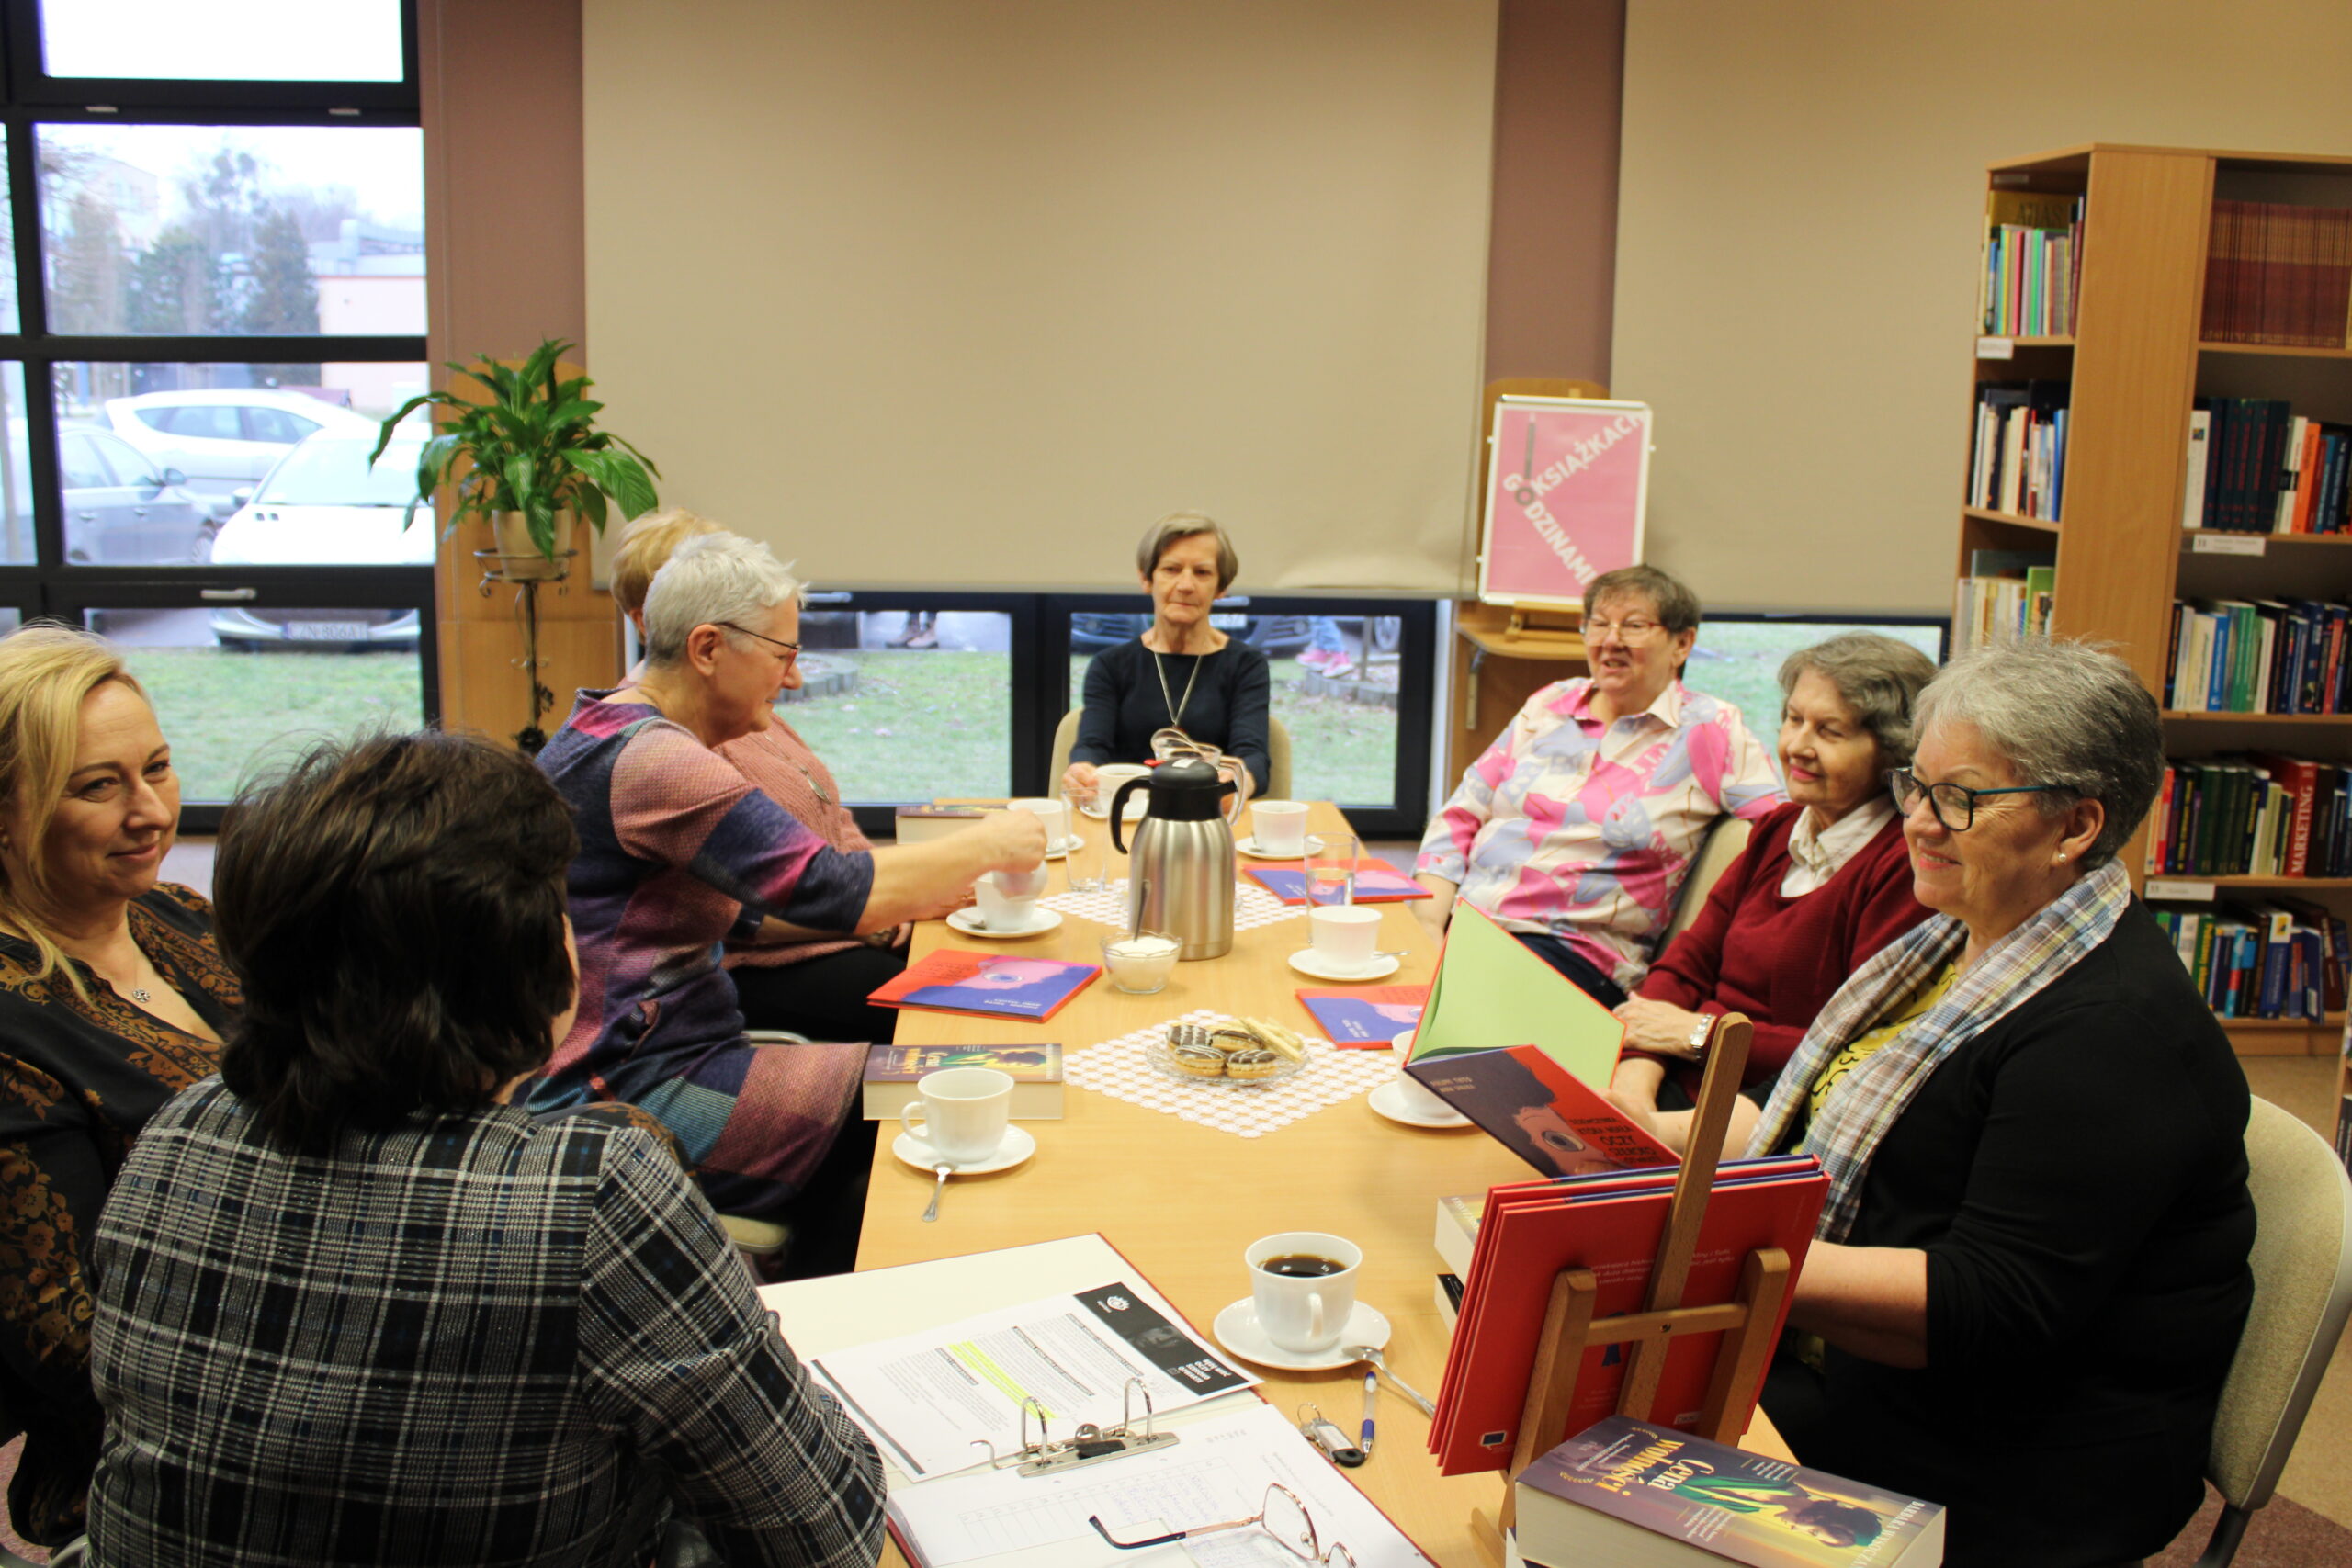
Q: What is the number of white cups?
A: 8